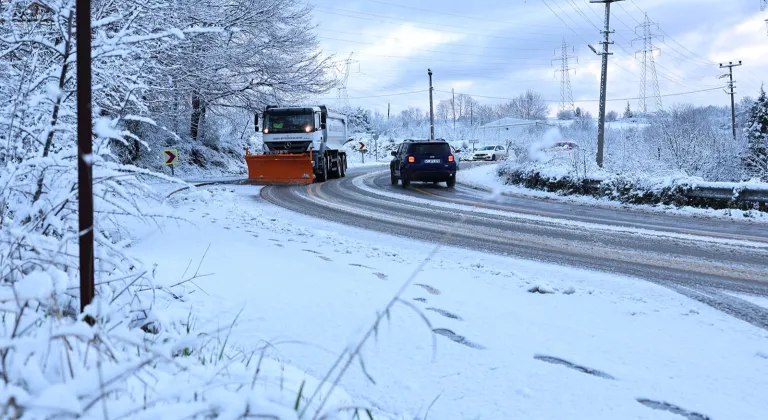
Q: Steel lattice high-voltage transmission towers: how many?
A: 3